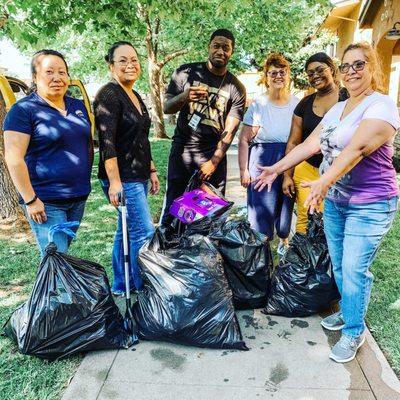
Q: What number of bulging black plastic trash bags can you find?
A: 4